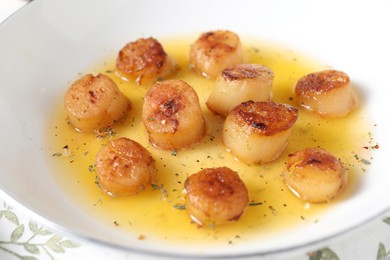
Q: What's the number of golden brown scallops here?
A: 10